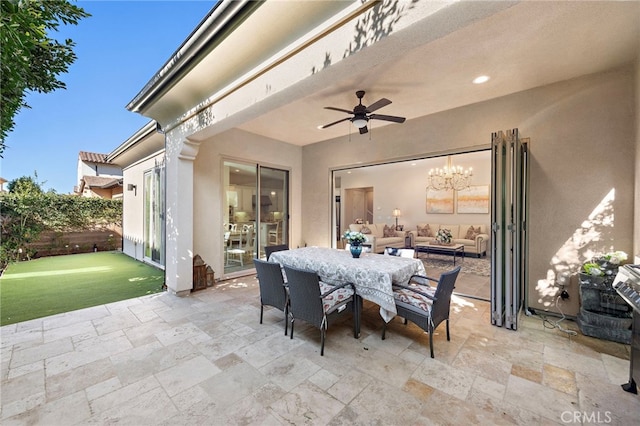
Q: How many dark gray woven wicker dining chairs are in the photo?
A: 6